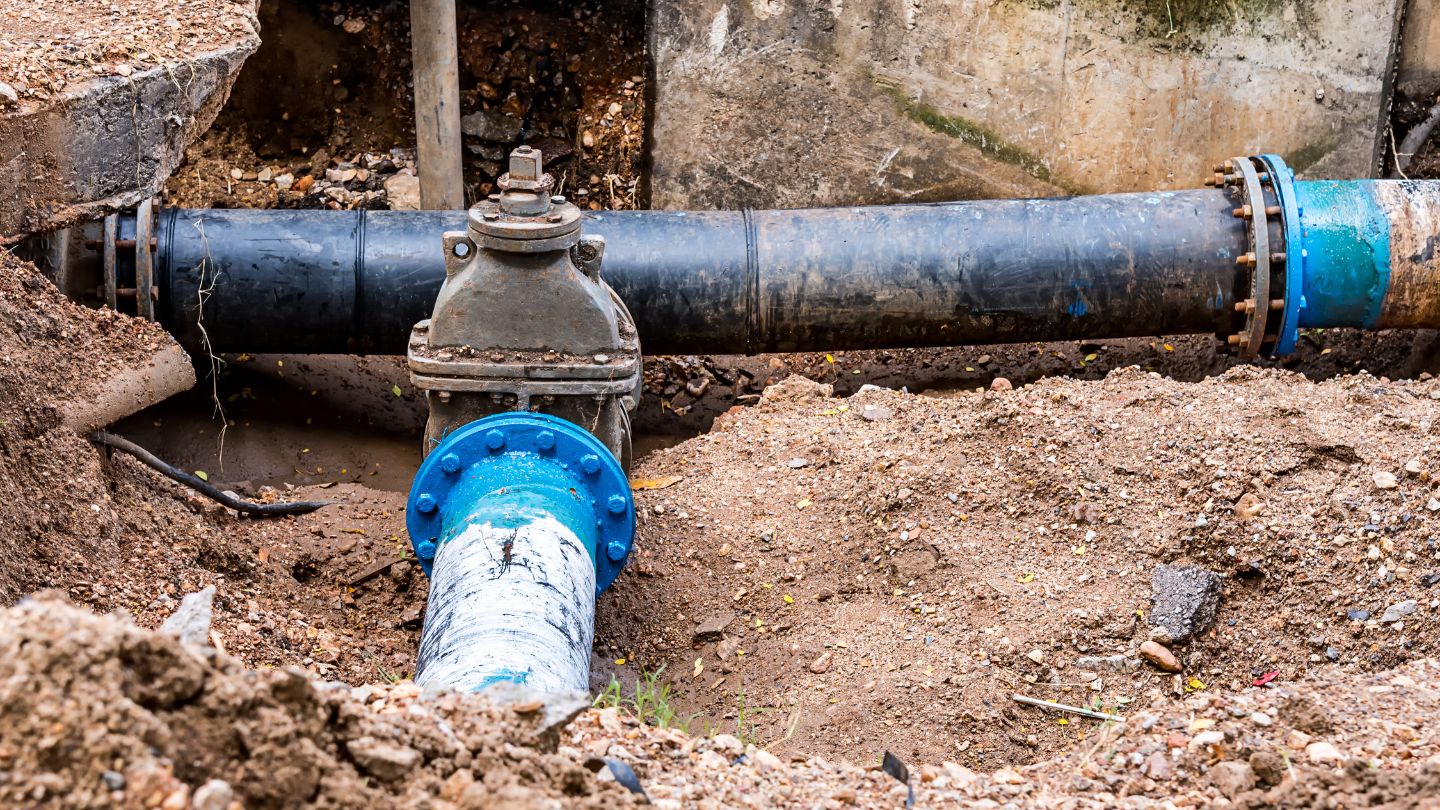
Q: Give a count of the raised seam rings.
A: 3